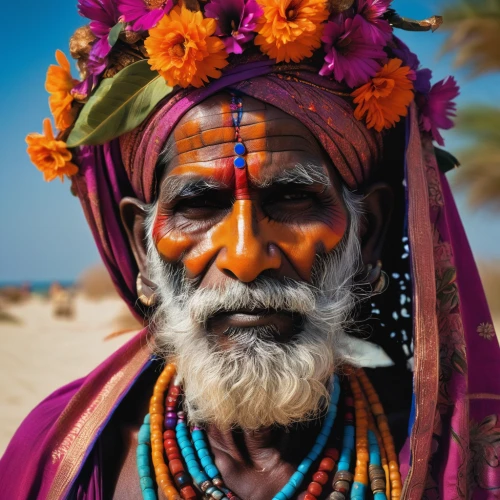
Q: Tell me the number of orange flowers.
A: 5